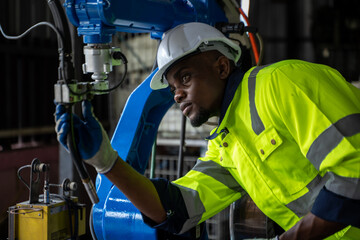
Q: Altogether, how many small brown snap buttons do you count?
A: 4